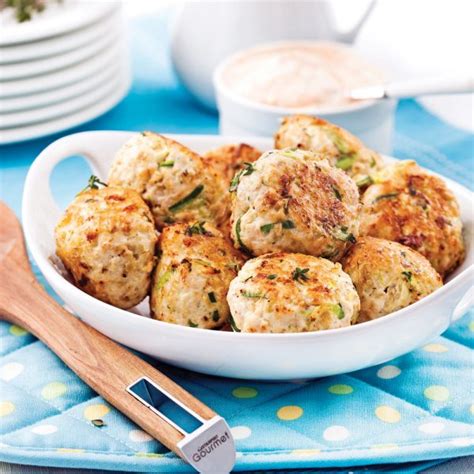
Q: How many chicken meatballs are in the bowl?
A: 9